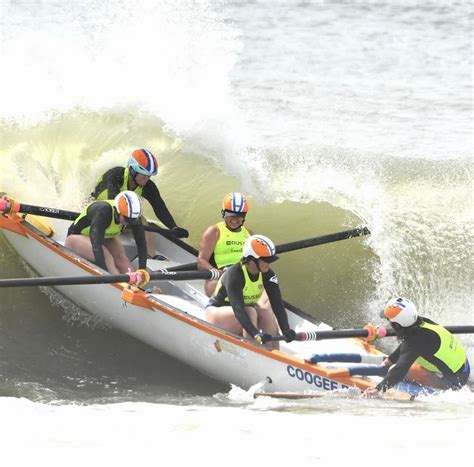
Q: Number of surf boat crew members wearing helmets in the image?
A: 5